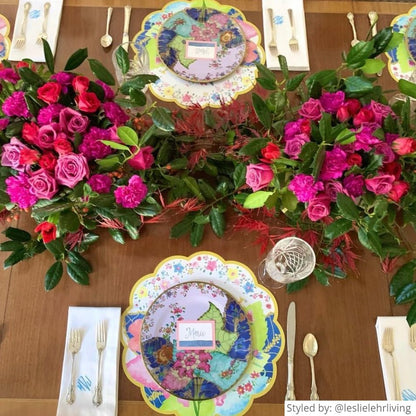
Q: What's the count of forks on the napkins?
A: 8